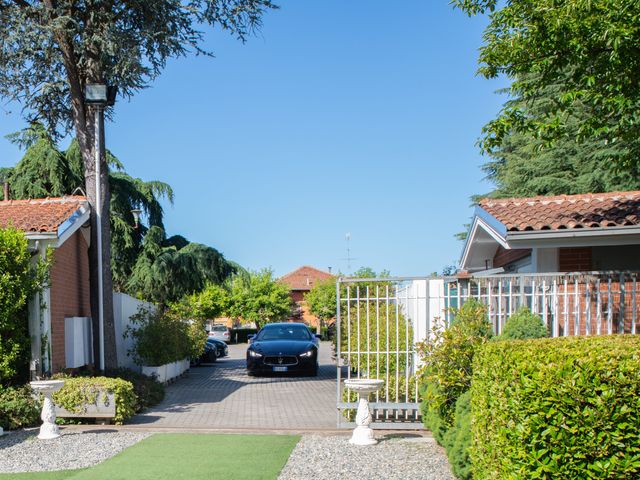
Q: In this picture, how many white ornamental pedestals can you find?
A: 2